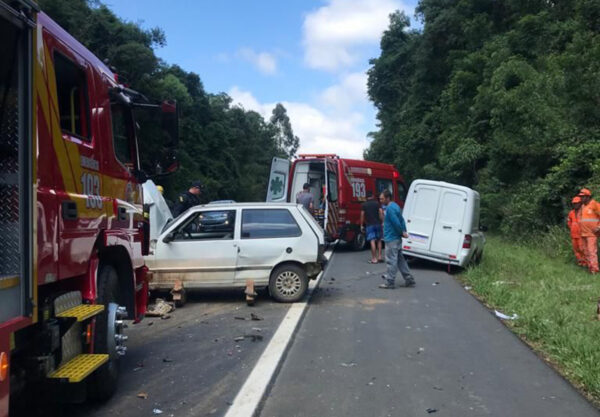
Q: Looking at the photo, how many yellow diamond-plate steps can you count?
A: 2